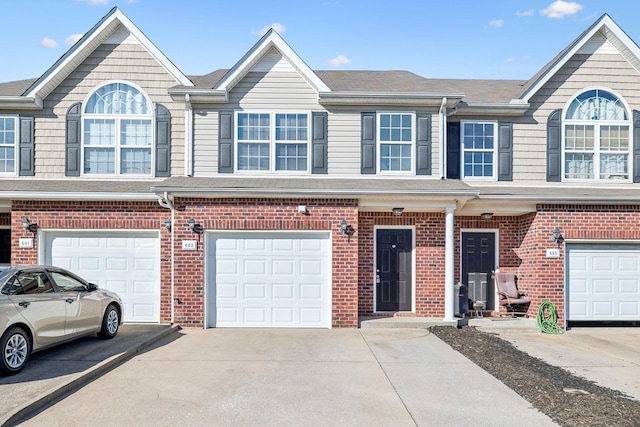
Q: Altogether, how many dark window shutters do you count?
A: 11